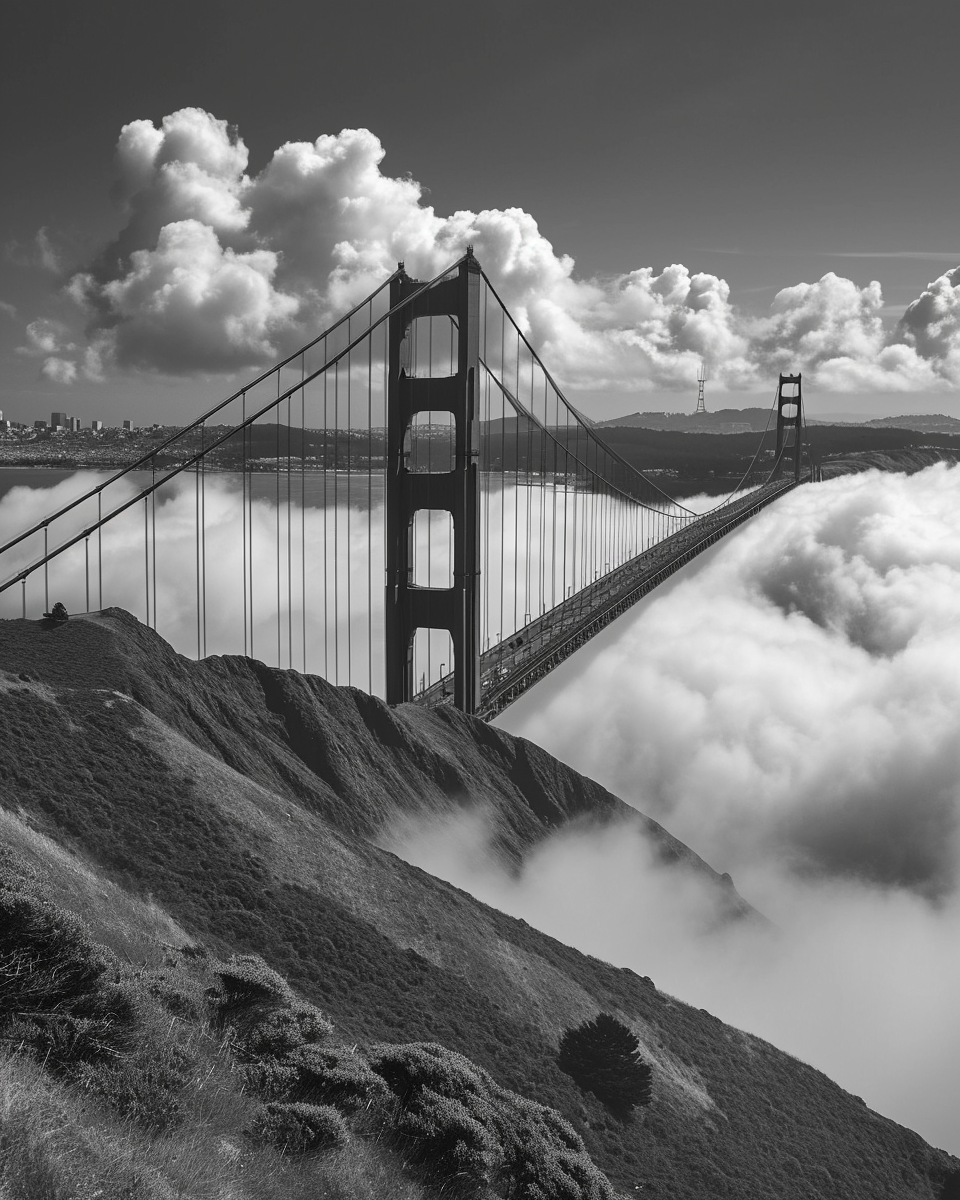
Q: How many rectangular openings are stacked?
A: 4